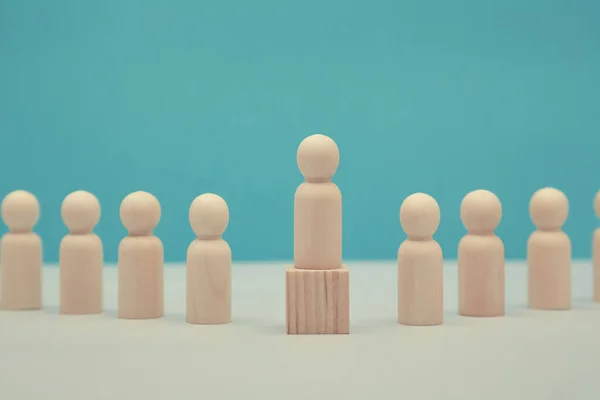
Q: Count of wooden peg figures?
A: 9